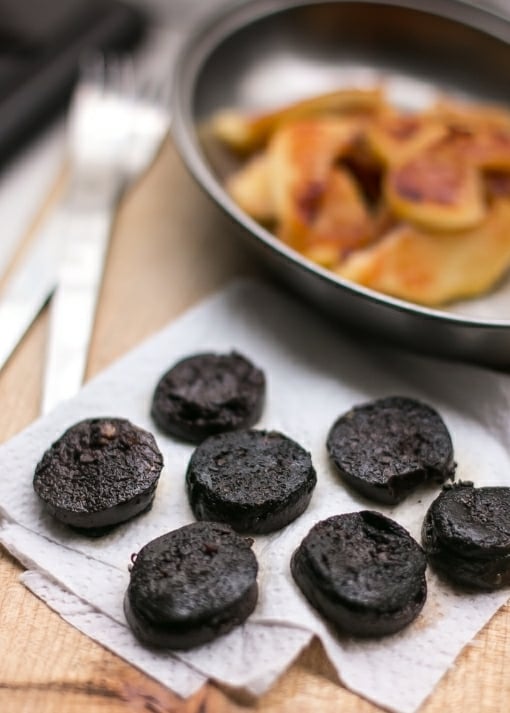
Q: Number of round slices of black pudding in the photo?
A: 7